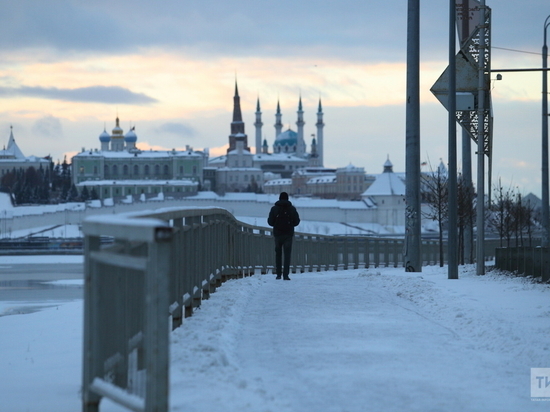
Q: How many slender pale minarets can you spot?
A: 4